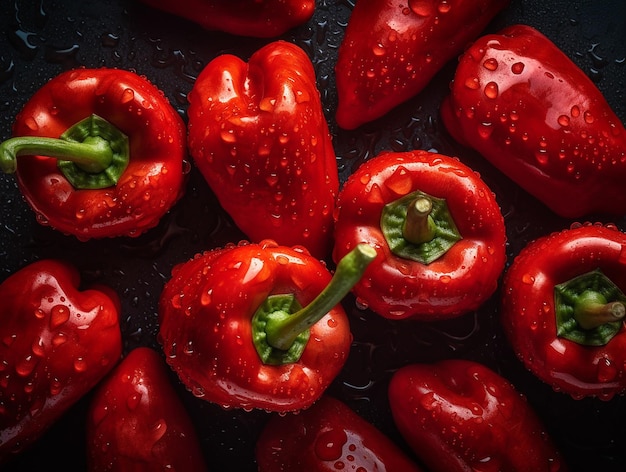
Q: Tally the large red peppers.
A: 12